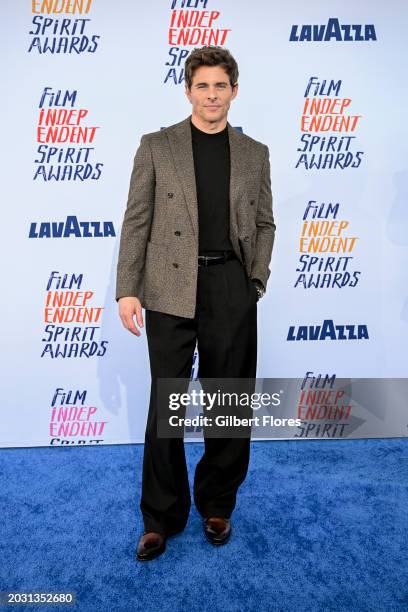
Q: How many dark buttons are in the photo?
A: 5